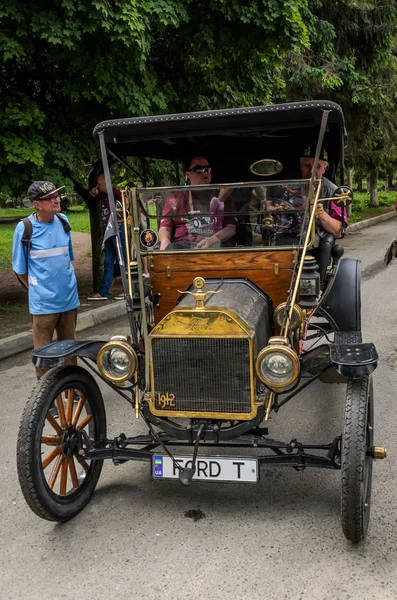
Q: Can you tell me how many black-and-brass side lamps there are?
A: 2